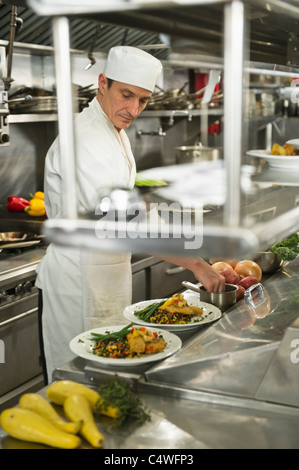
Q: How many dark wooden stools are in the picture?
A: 0